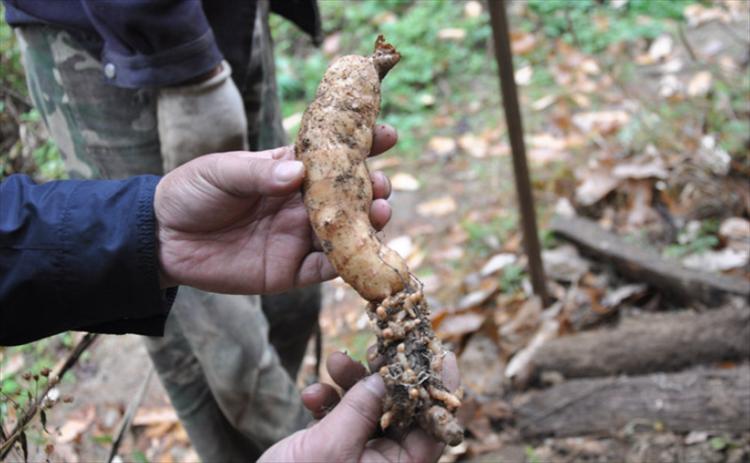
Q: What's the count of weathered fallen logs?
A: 3